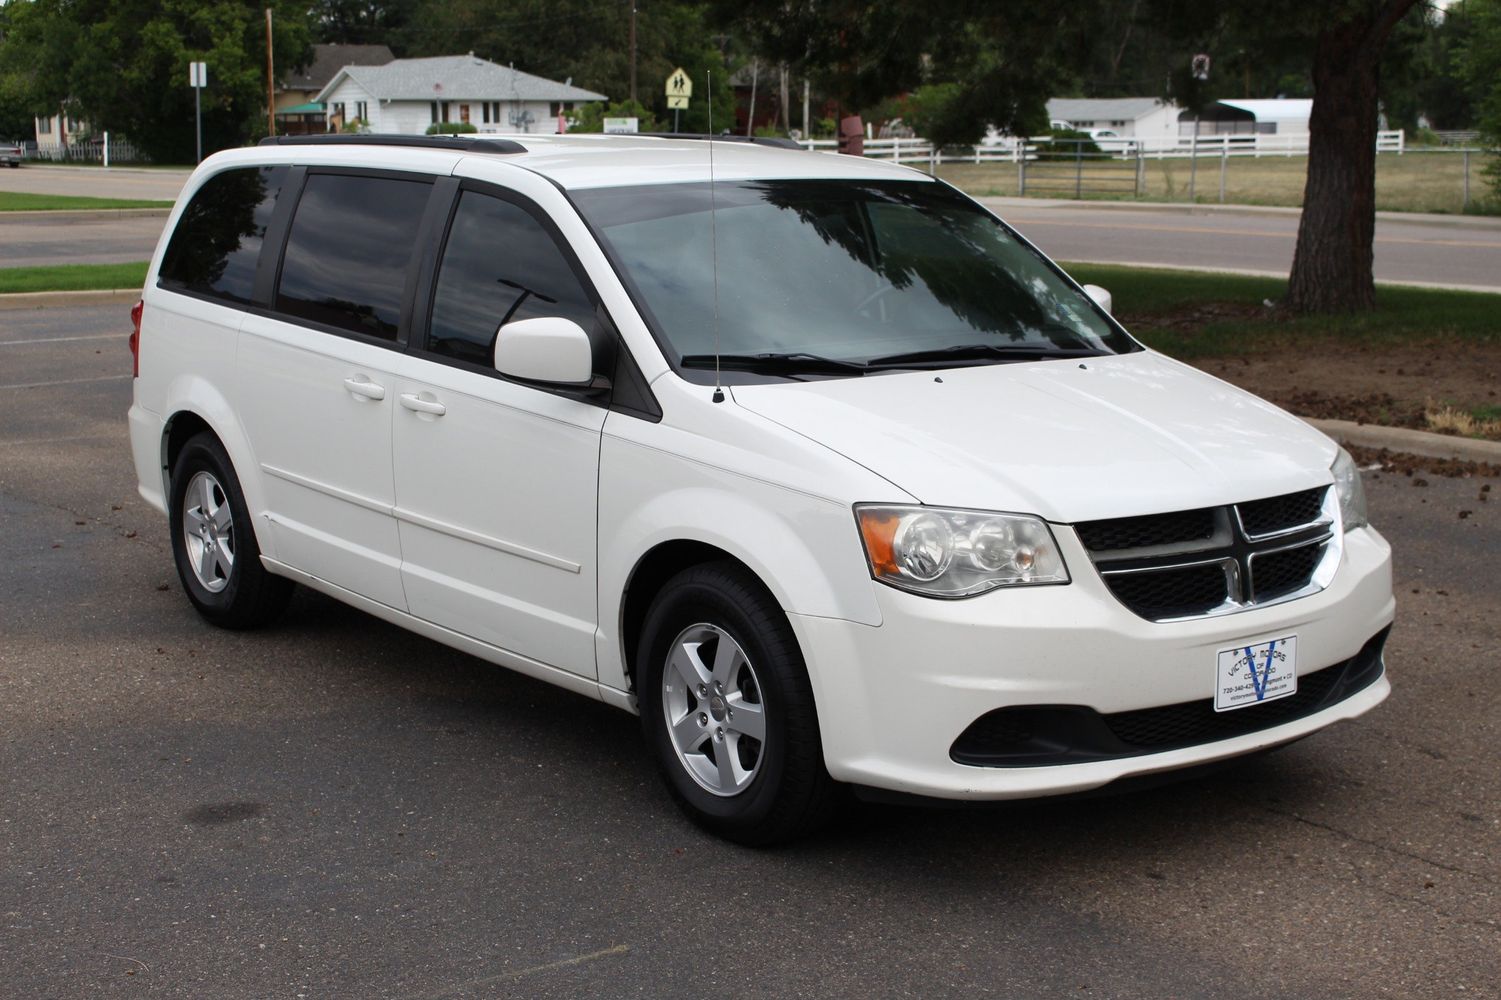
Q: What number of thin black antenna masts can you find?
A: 1